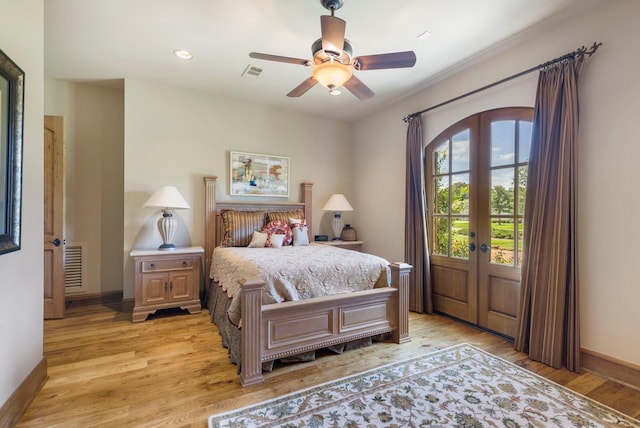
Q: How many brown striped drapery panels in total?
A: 2